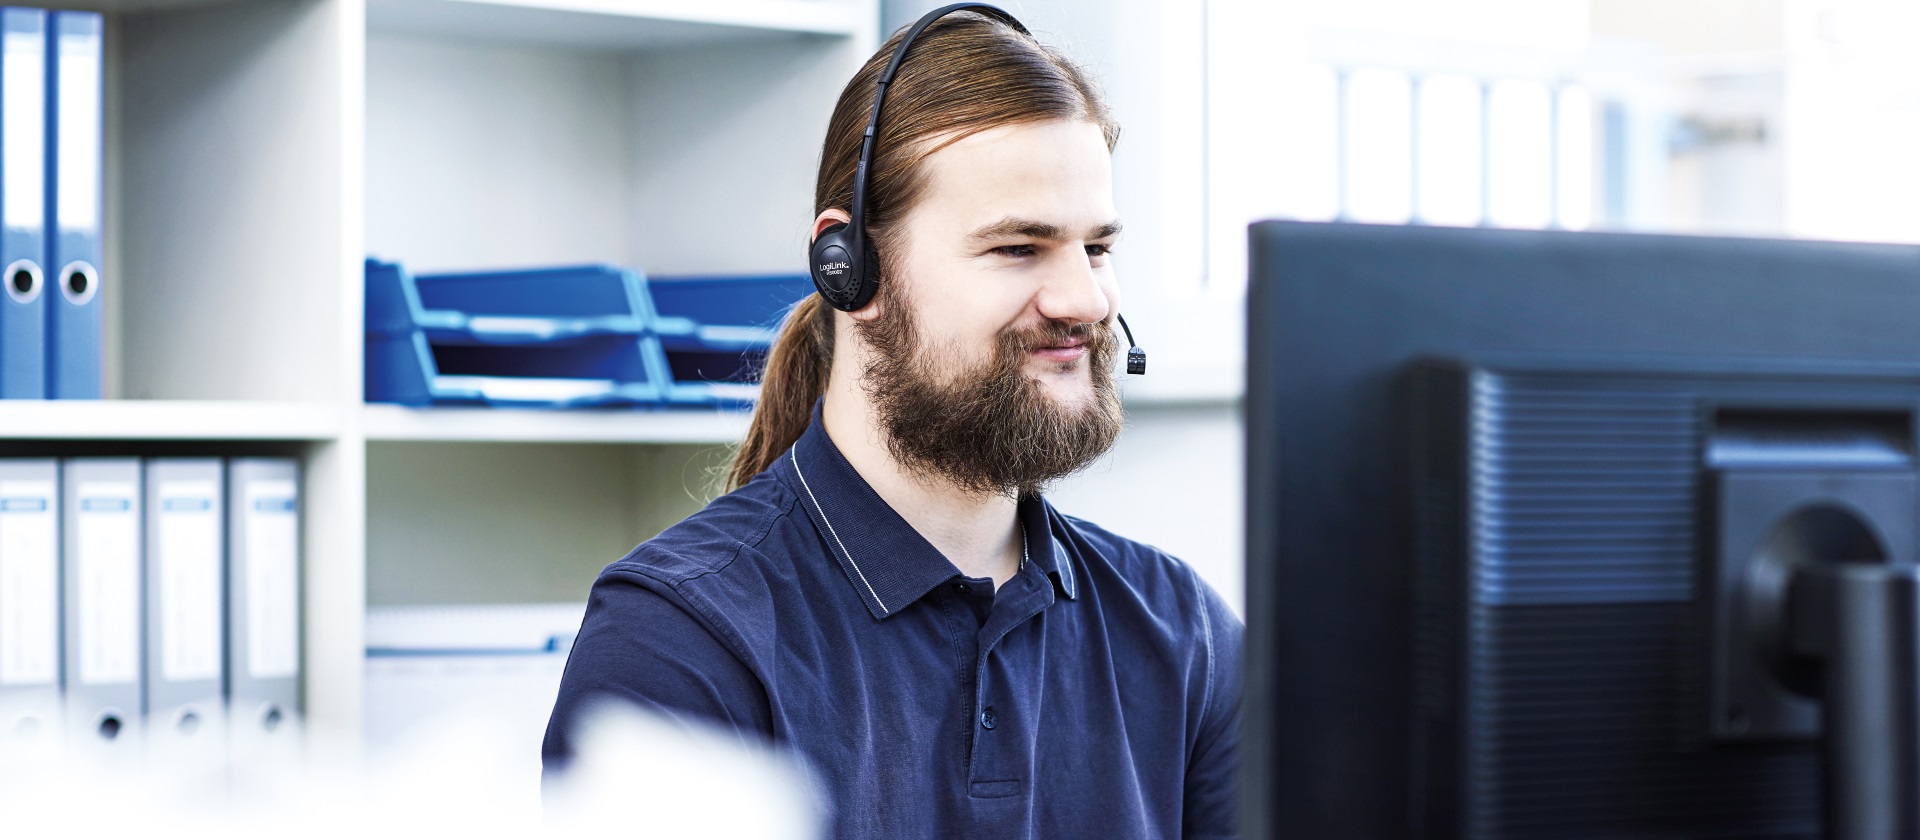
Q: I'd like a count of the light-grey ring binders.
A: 4